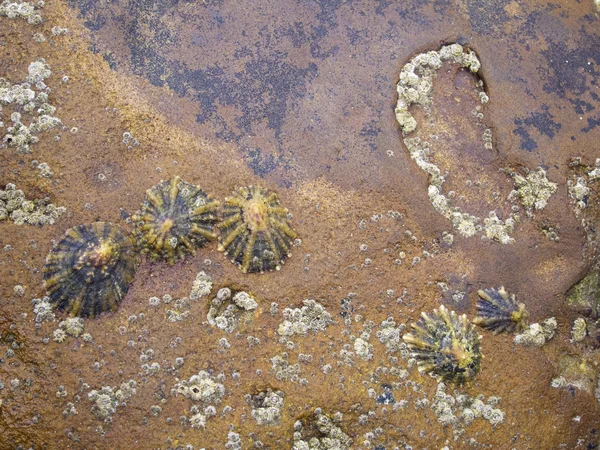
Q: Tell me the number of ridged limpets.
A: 5